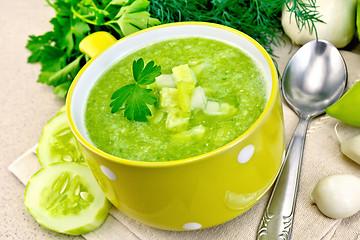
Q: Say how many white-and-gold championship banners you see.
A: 0